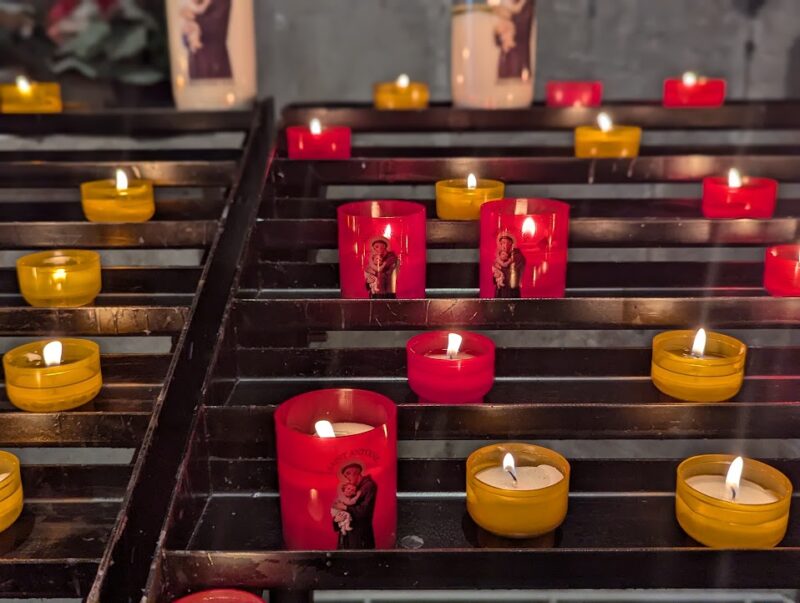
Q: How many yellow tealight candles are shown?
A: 11